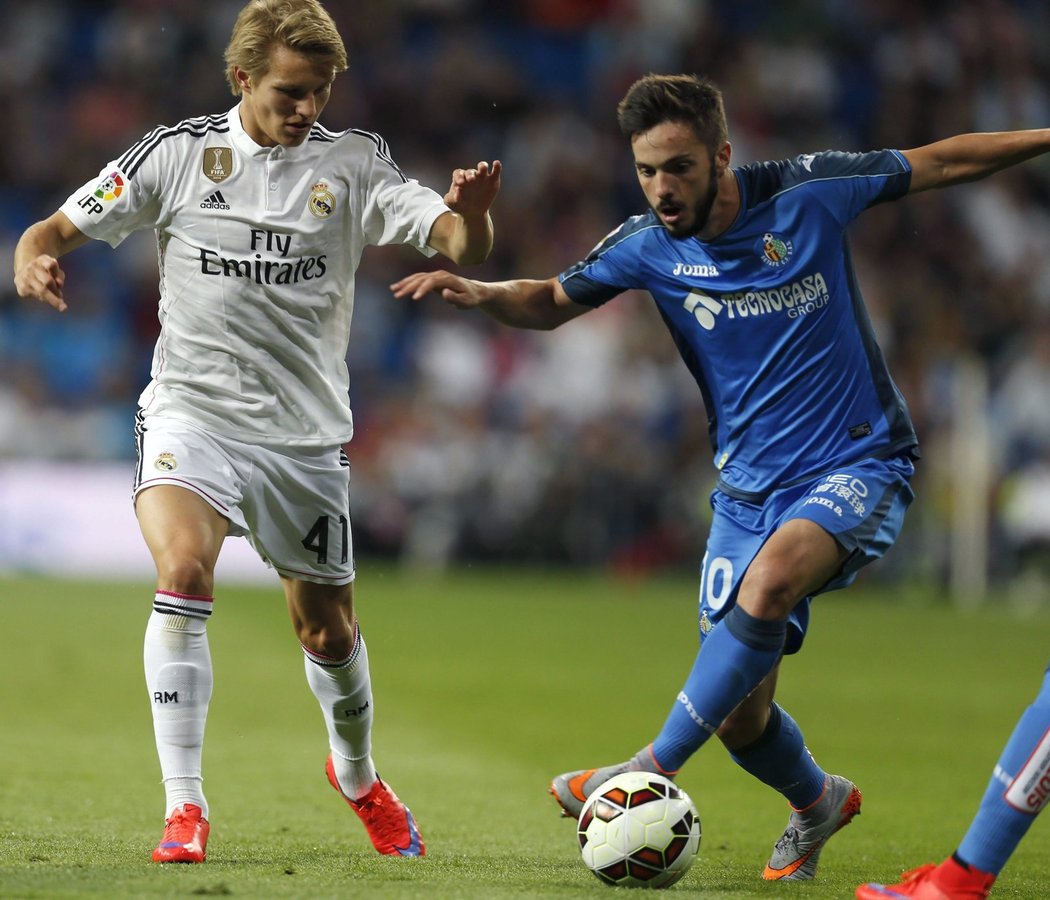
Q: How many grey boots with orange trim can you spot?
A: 2